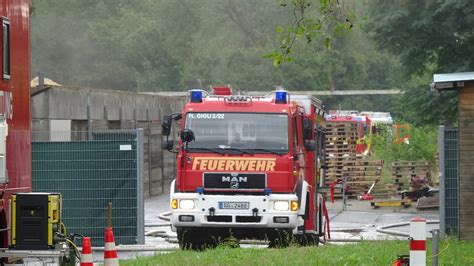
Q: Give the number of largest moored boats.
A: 0